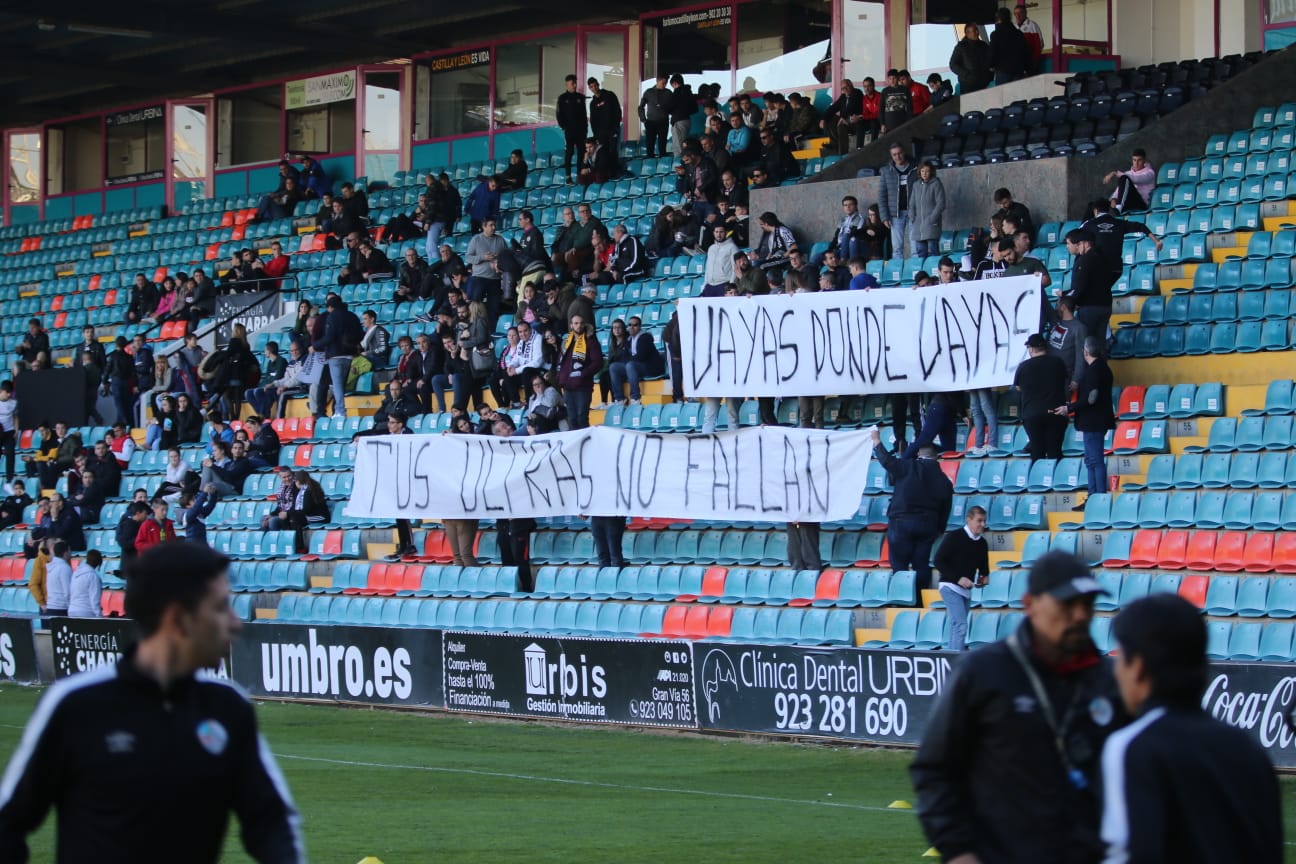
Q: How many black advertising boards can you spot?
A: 6